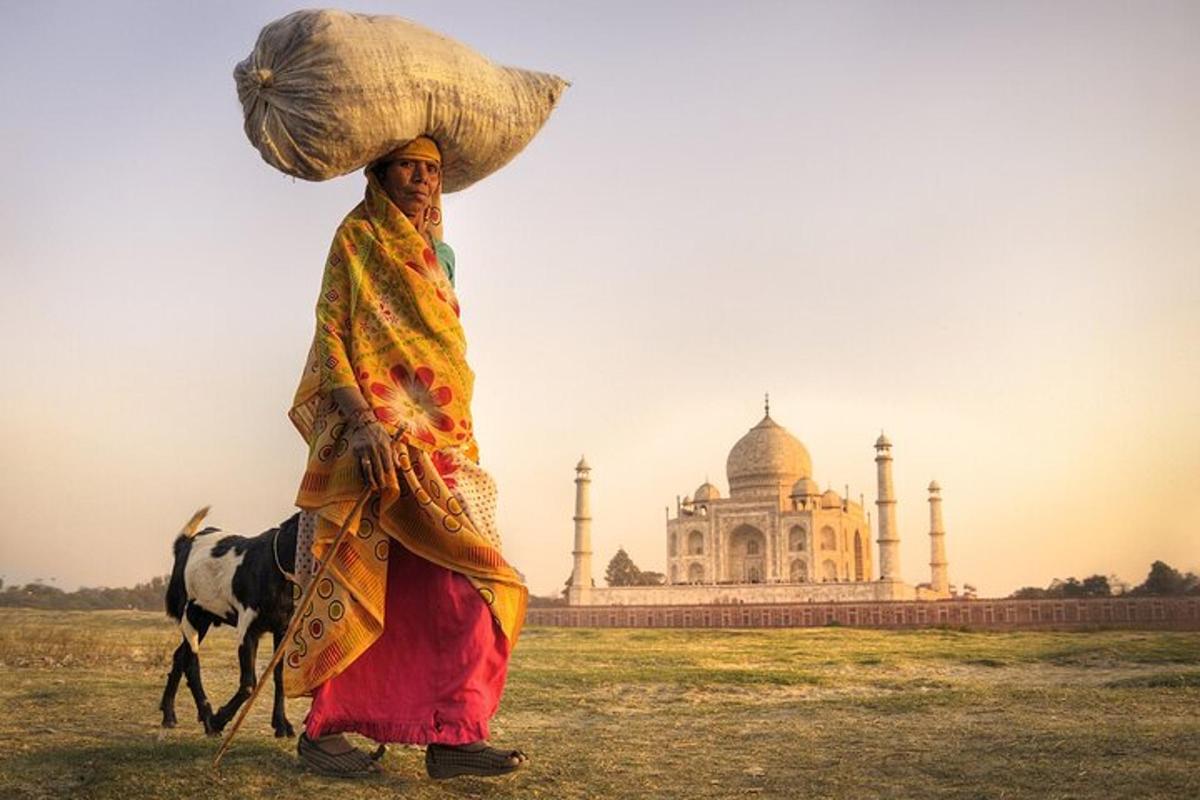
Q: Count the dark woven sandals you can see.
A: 2